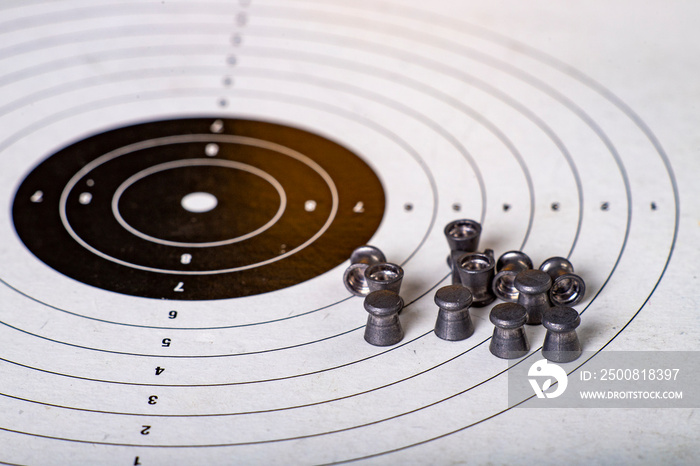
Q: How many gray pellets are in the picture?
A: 12